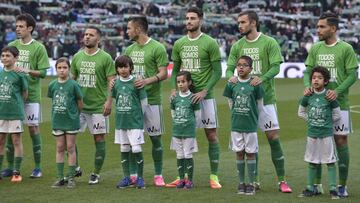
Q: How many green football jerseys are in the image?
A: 12